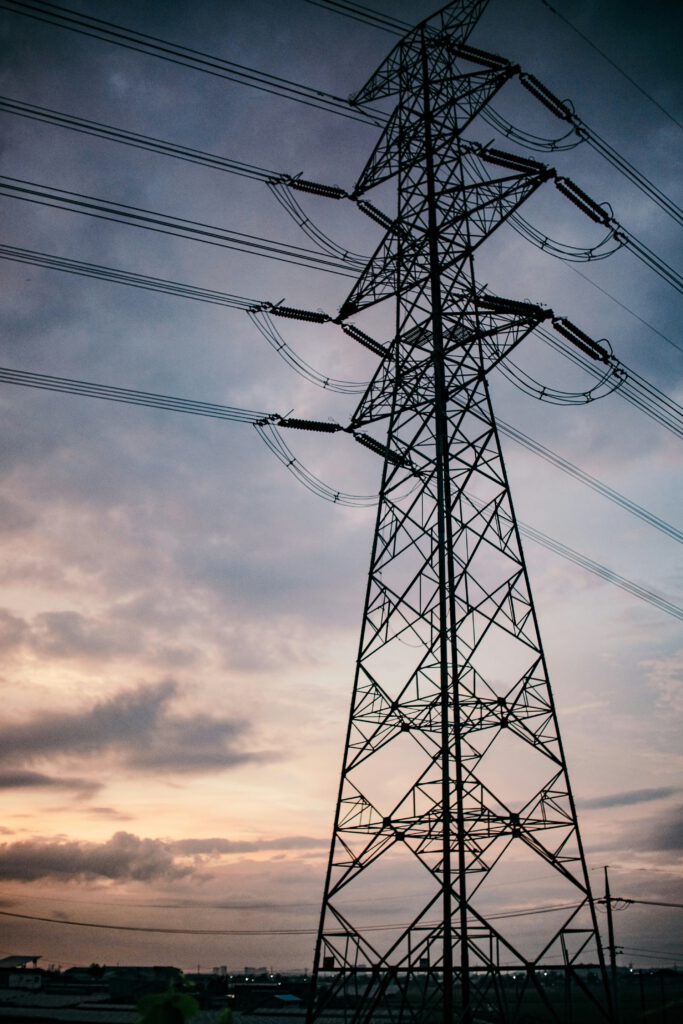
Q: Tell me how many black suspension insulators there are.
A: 12